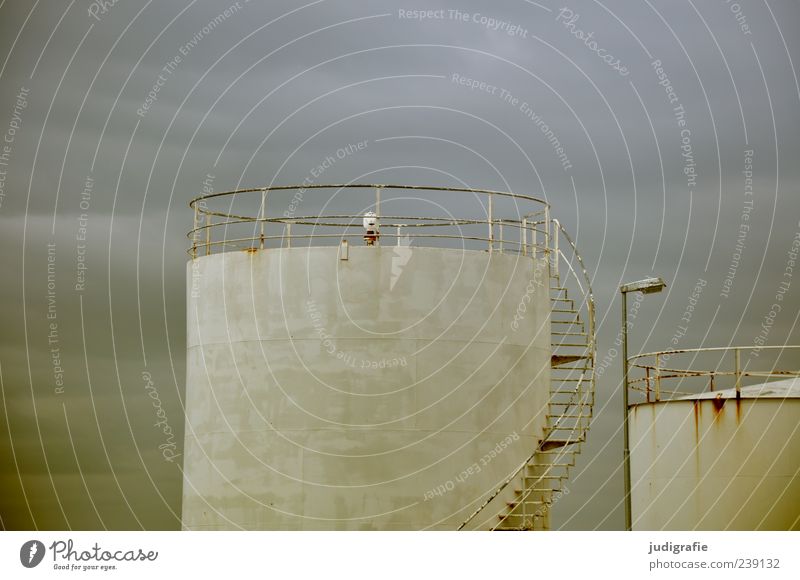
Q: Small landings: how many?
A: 2